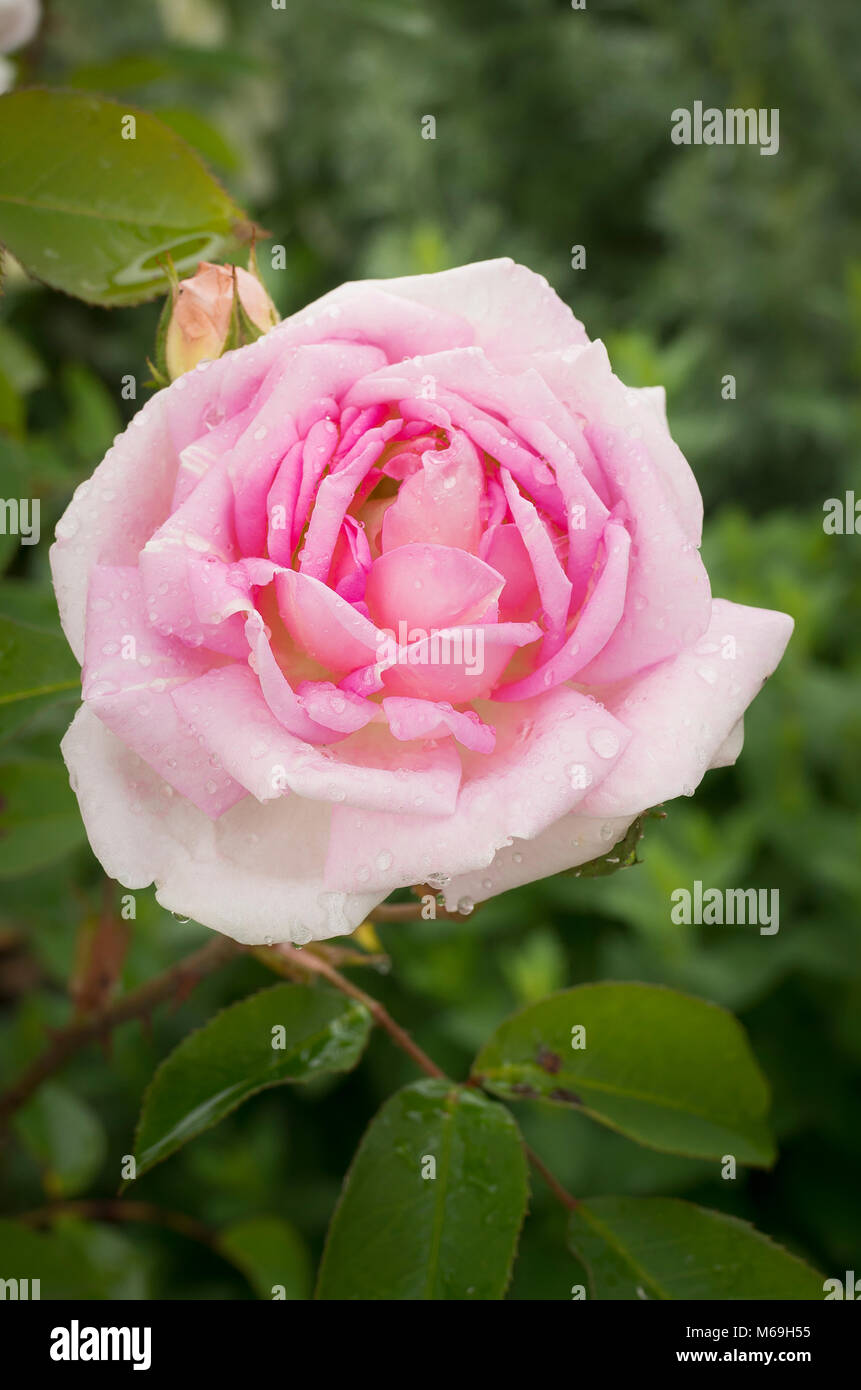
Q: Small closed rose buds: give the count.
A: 1